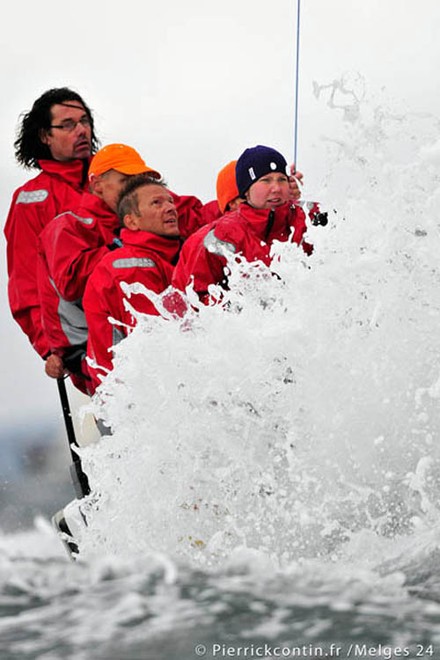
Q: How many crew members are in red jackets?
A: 5